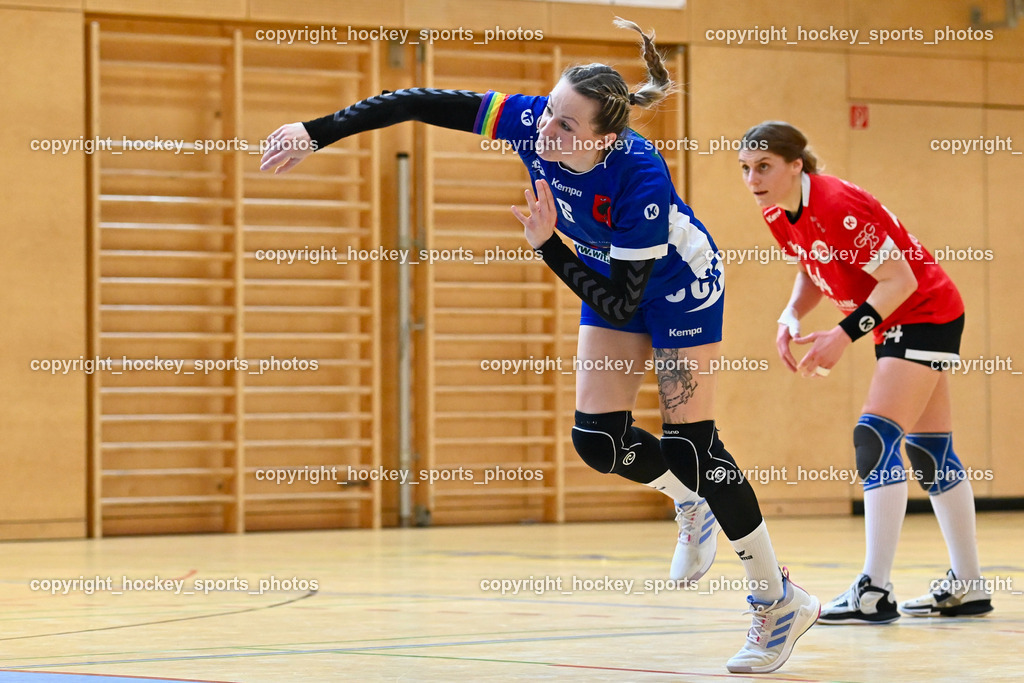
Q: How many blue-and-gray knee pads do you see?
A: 2